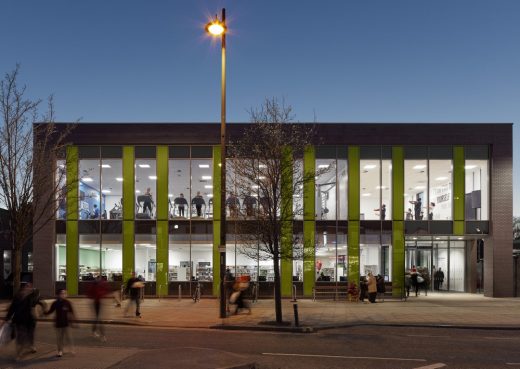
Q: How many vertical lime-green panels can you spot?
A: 9